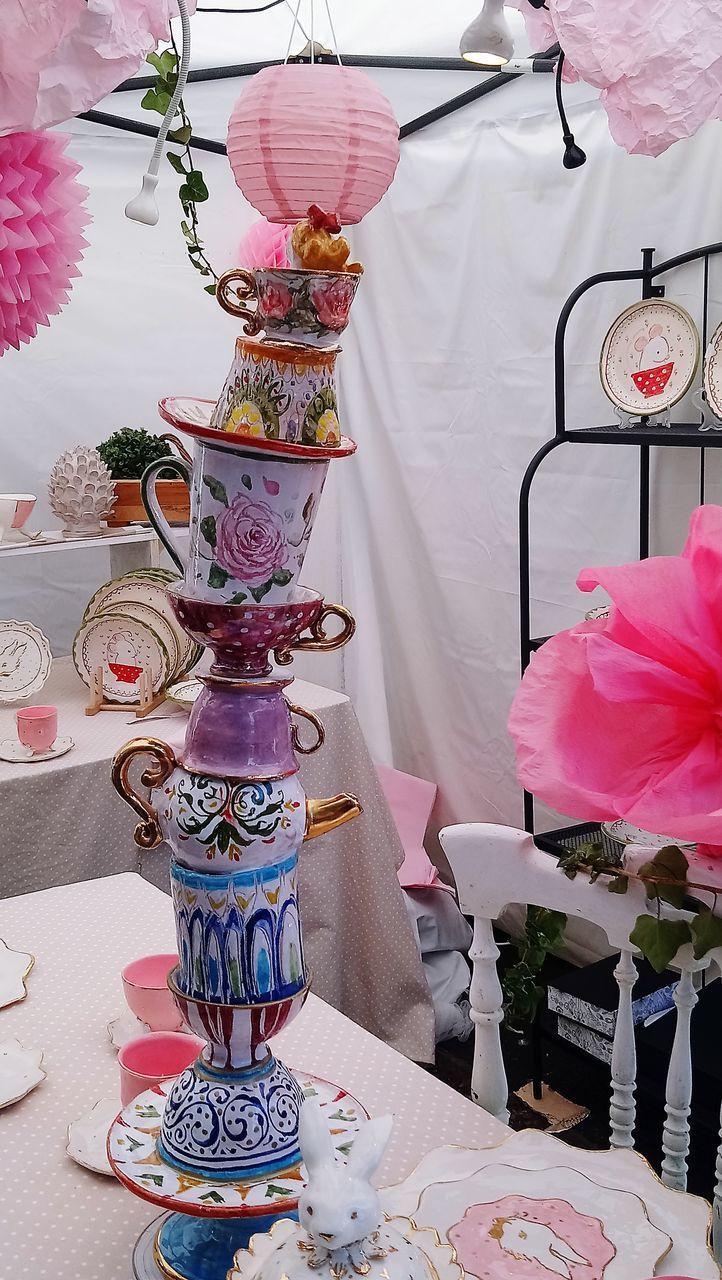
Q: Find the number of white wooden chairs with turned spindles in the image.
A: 1